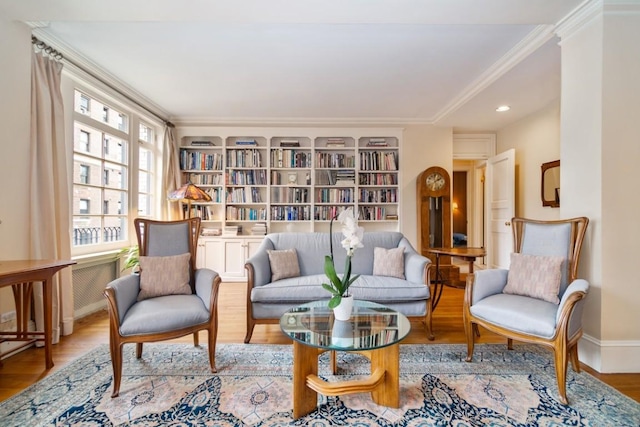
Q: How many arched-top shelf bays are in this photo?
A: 5